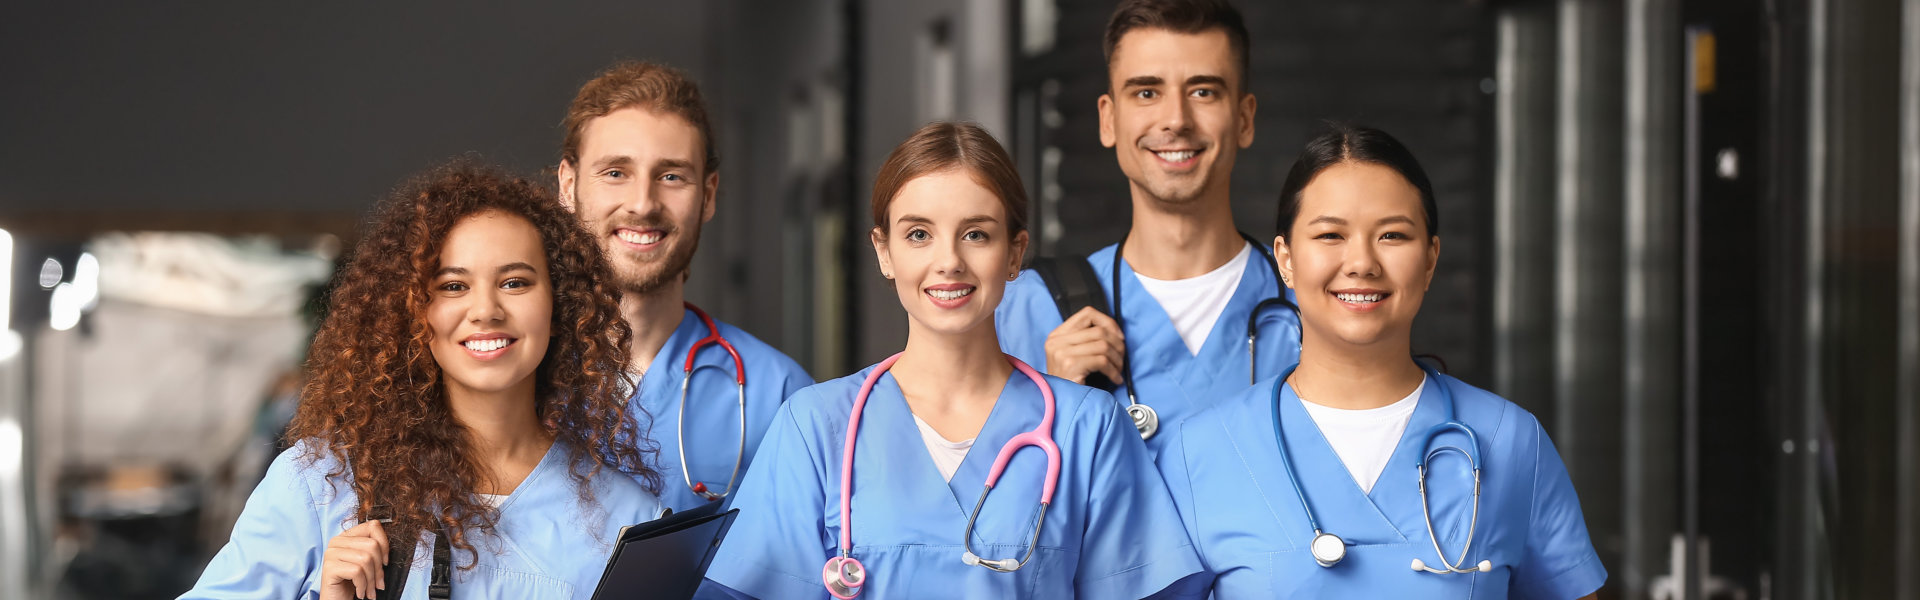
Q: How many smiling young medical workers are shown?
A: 5